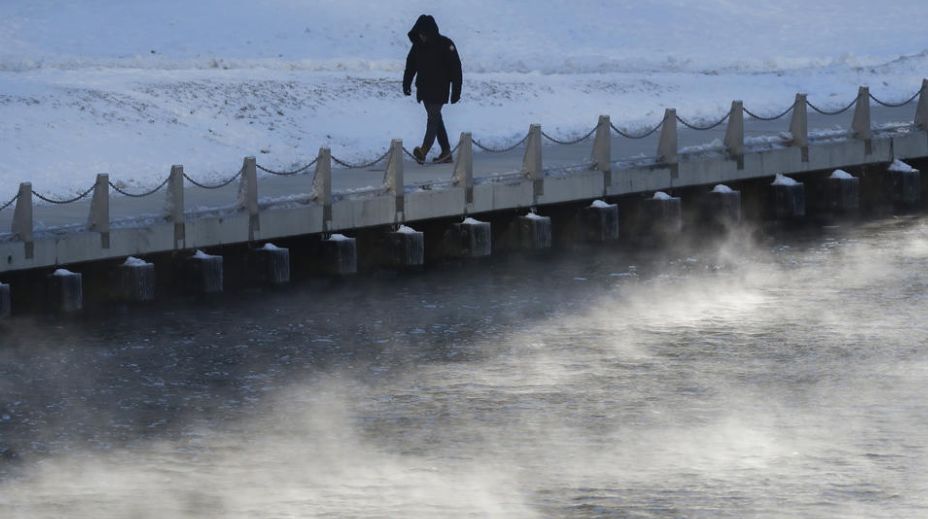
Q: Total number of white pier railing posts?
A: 14